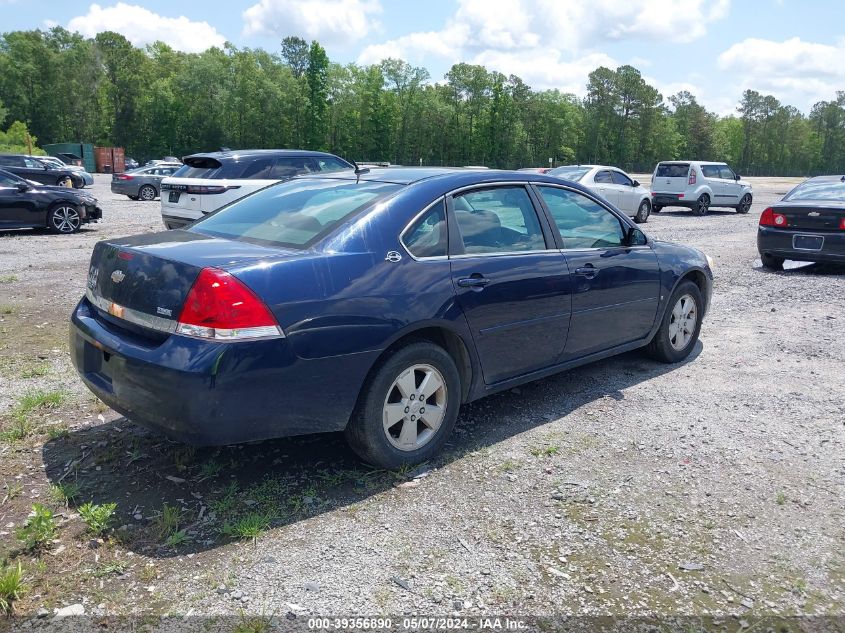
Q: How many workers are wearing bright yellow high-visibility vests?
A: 0